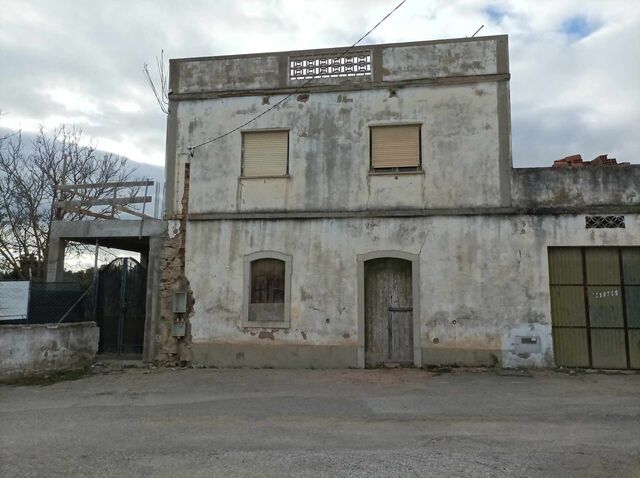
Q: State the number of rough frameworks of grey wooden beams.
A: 1